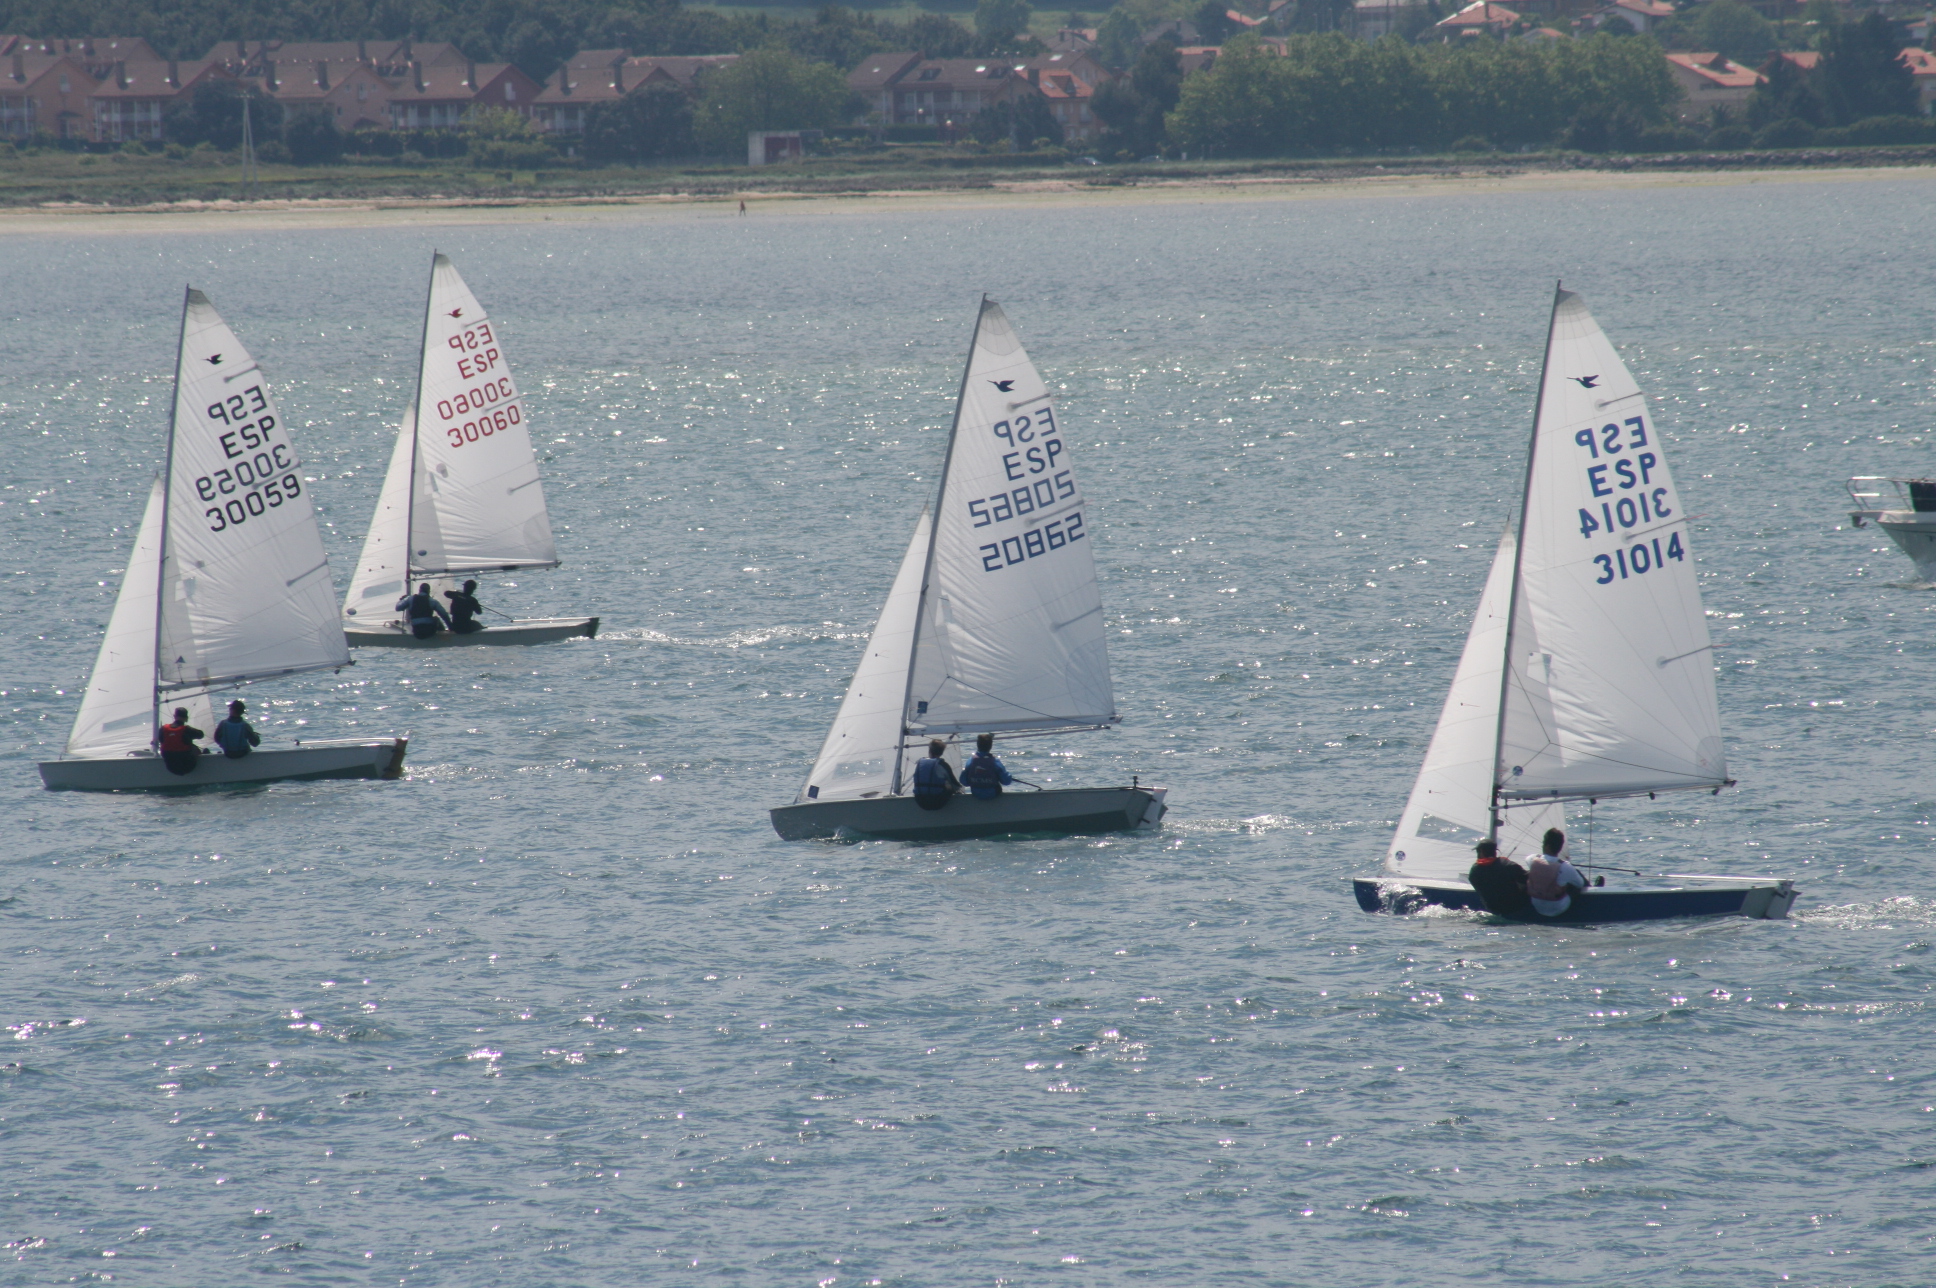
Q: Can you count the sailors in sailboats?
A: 8